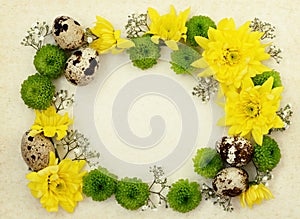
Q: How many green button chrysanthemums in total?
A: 11